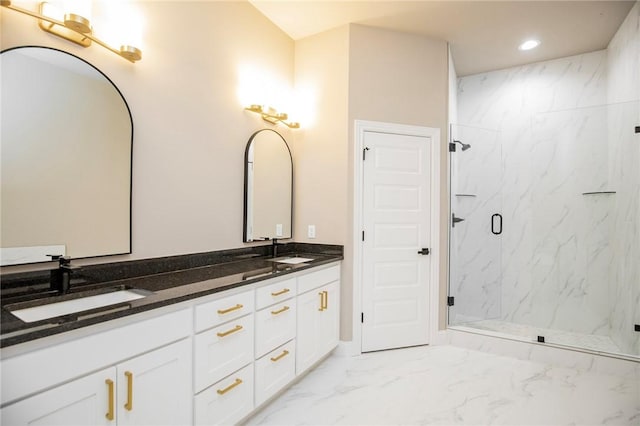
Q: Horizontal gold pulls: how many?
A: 6